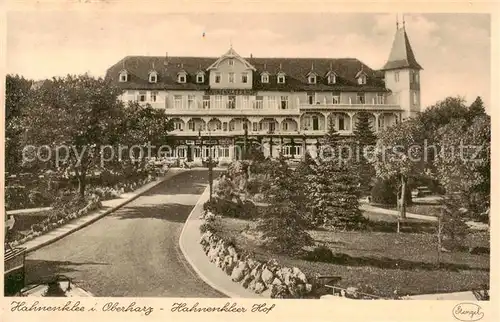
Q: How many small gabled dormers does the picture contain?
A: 9